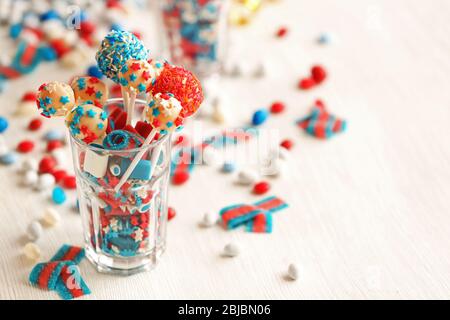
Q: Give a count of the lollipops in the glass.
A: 7